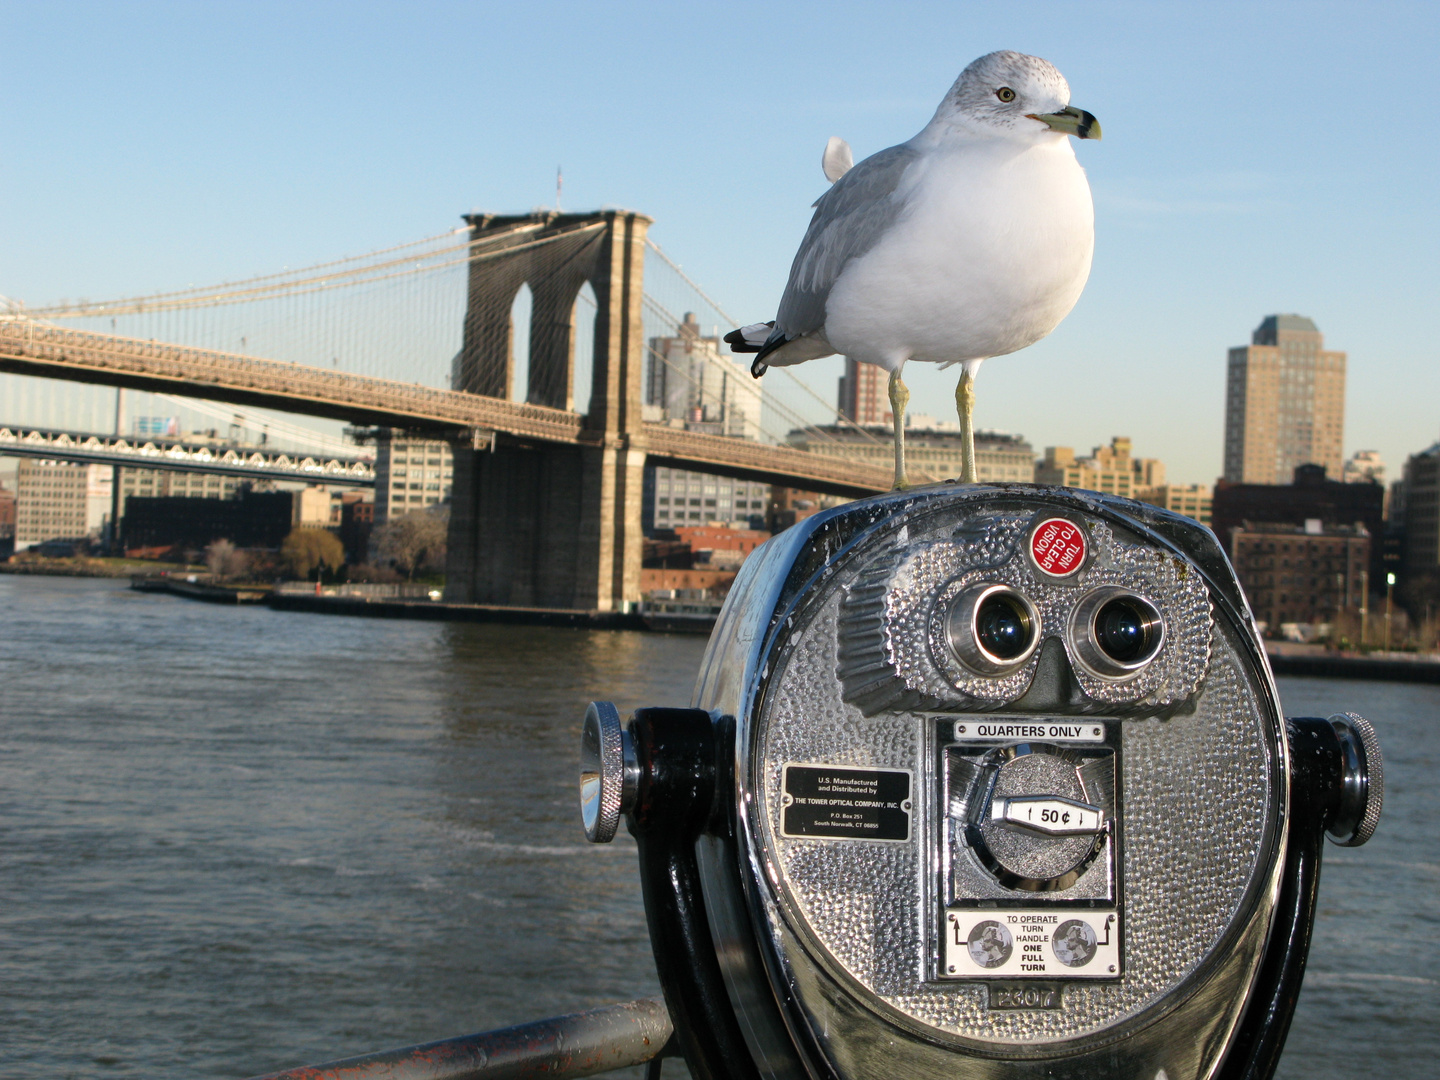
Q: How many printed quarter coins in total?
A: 2